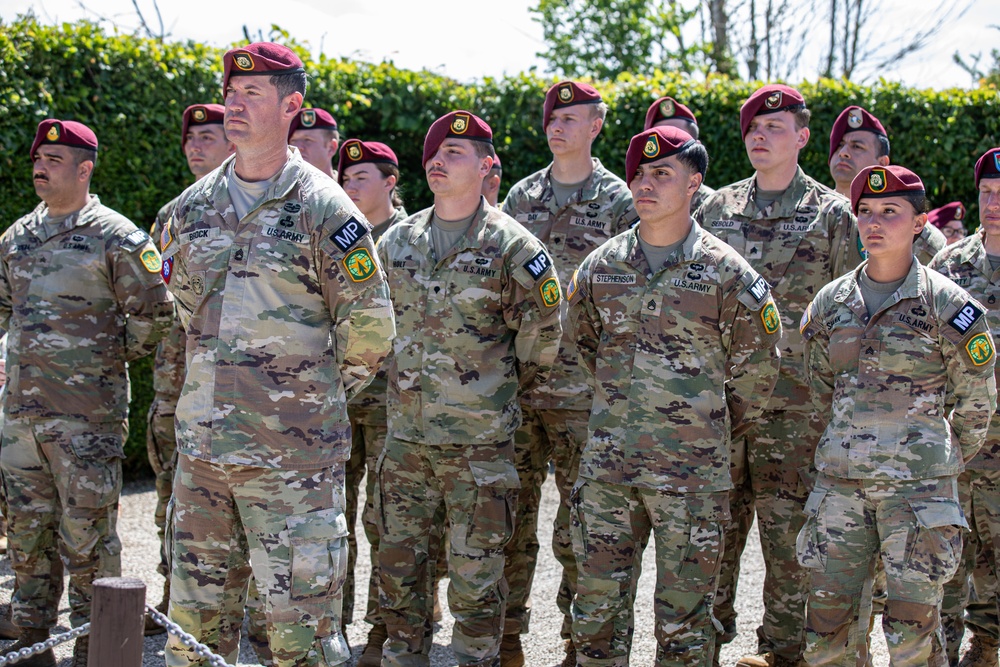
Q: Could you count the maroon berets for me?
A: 15